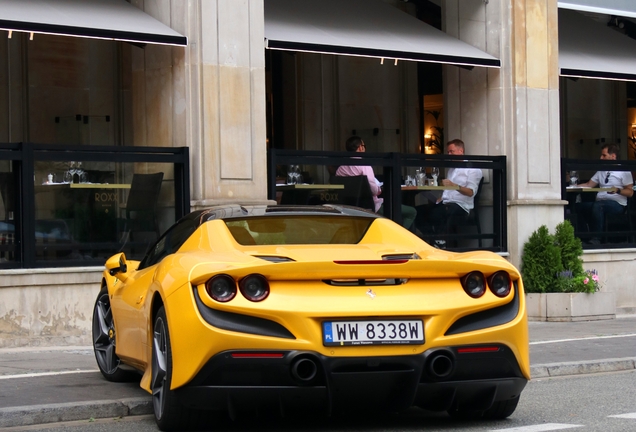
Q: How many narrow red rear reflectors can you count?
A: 2